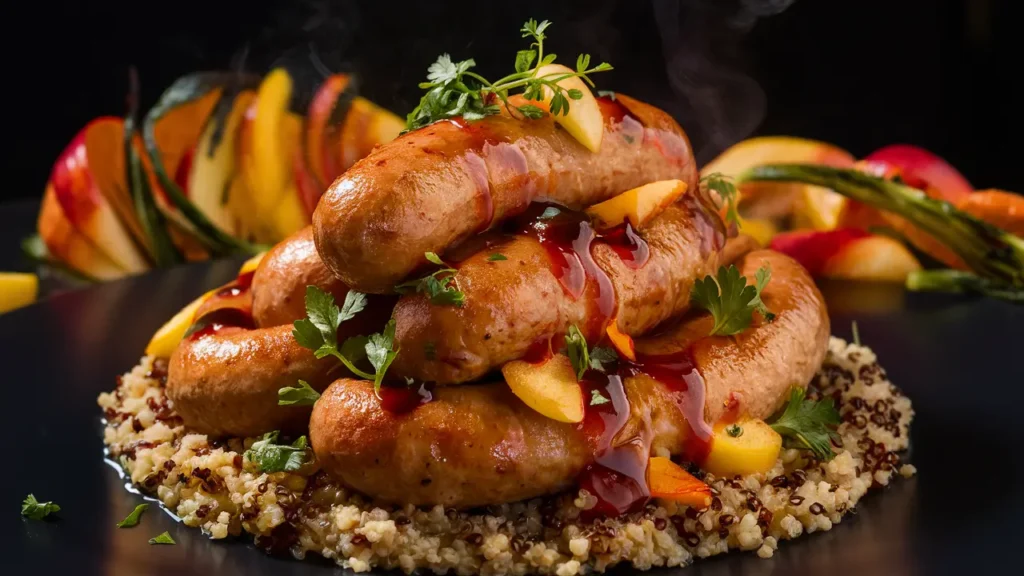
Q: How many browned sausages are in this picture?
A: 5